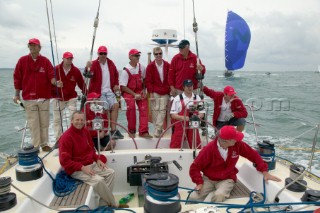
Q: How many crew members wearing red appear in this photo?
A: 11